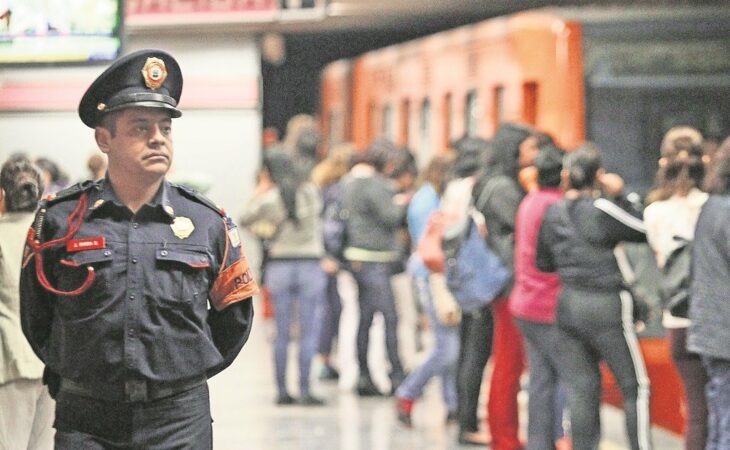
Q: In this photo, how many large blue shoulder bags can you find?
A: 1